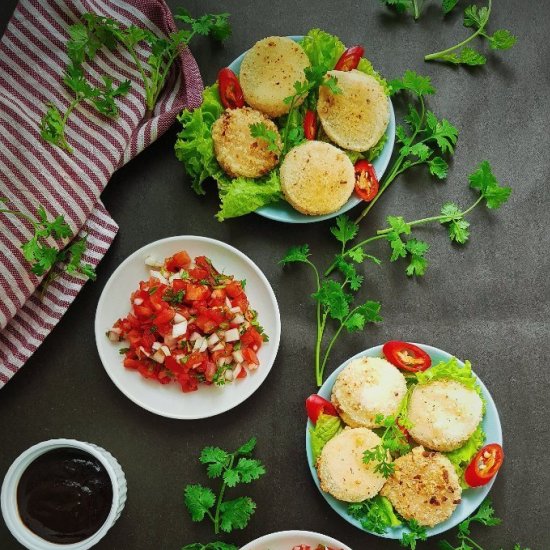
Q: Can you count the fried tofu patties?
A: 8